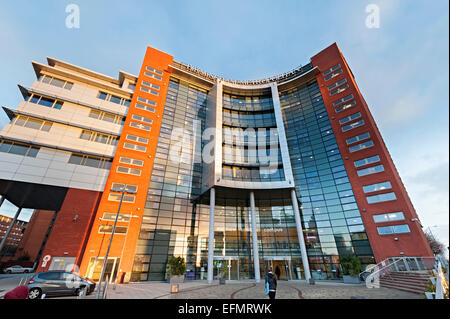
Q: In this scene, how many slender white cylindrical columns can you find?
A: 3